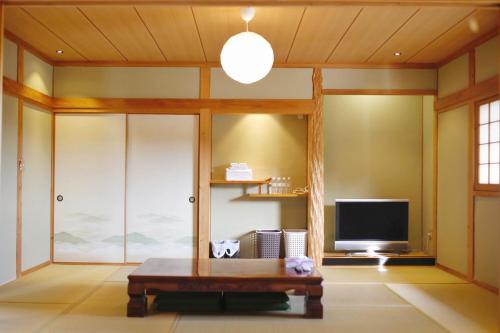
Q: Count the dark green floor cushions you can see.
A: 4